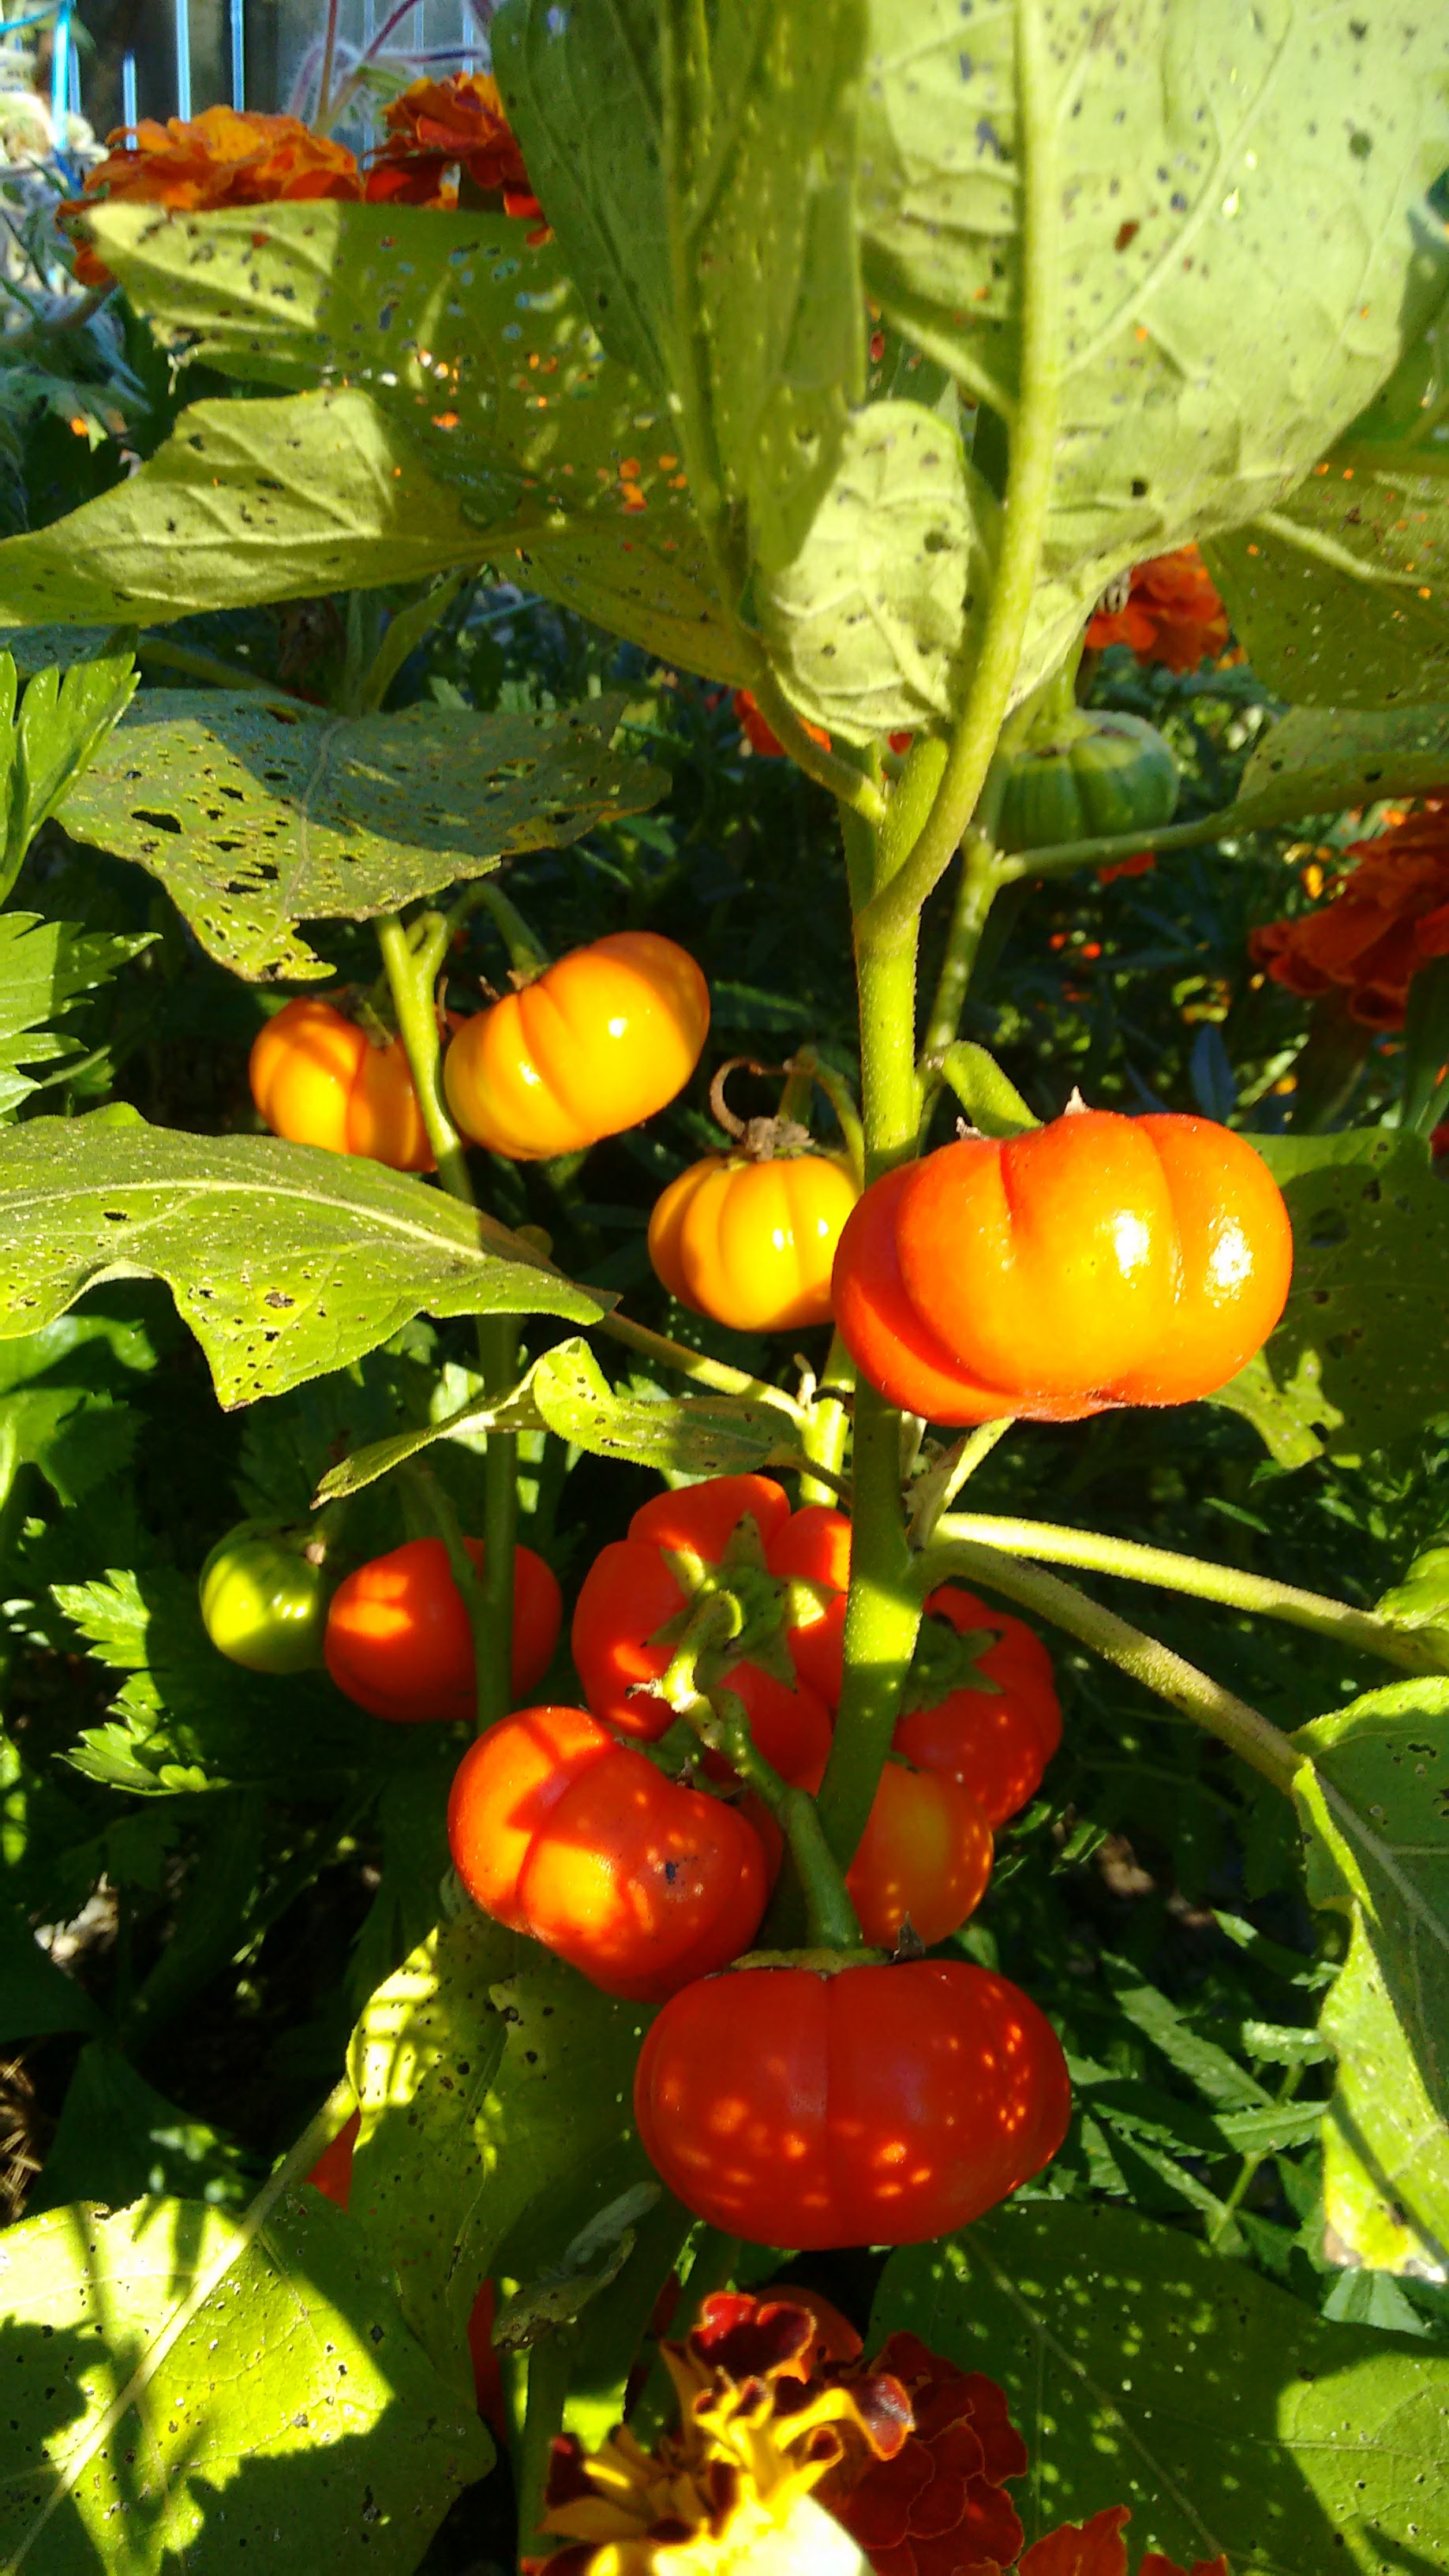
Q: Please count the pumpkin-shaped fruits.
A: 12